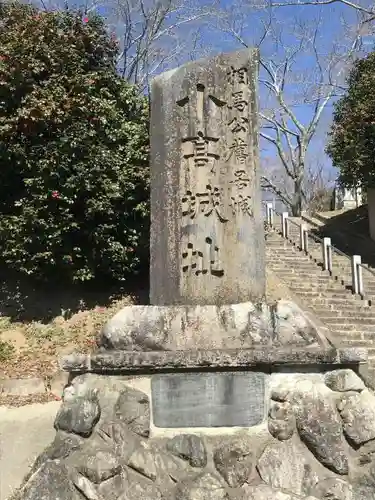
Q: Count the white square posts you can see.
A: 5